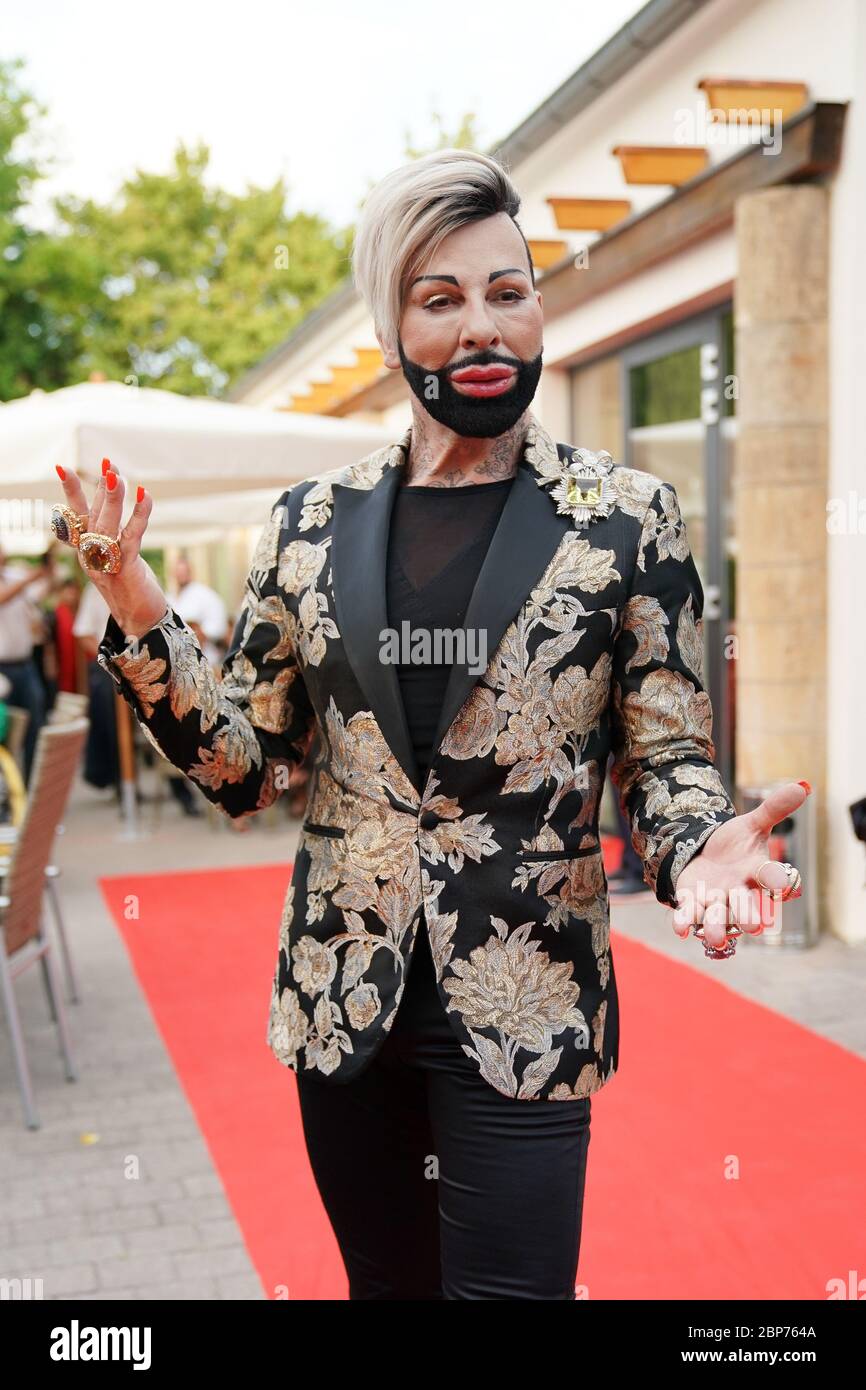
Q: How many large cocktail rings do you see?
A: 4